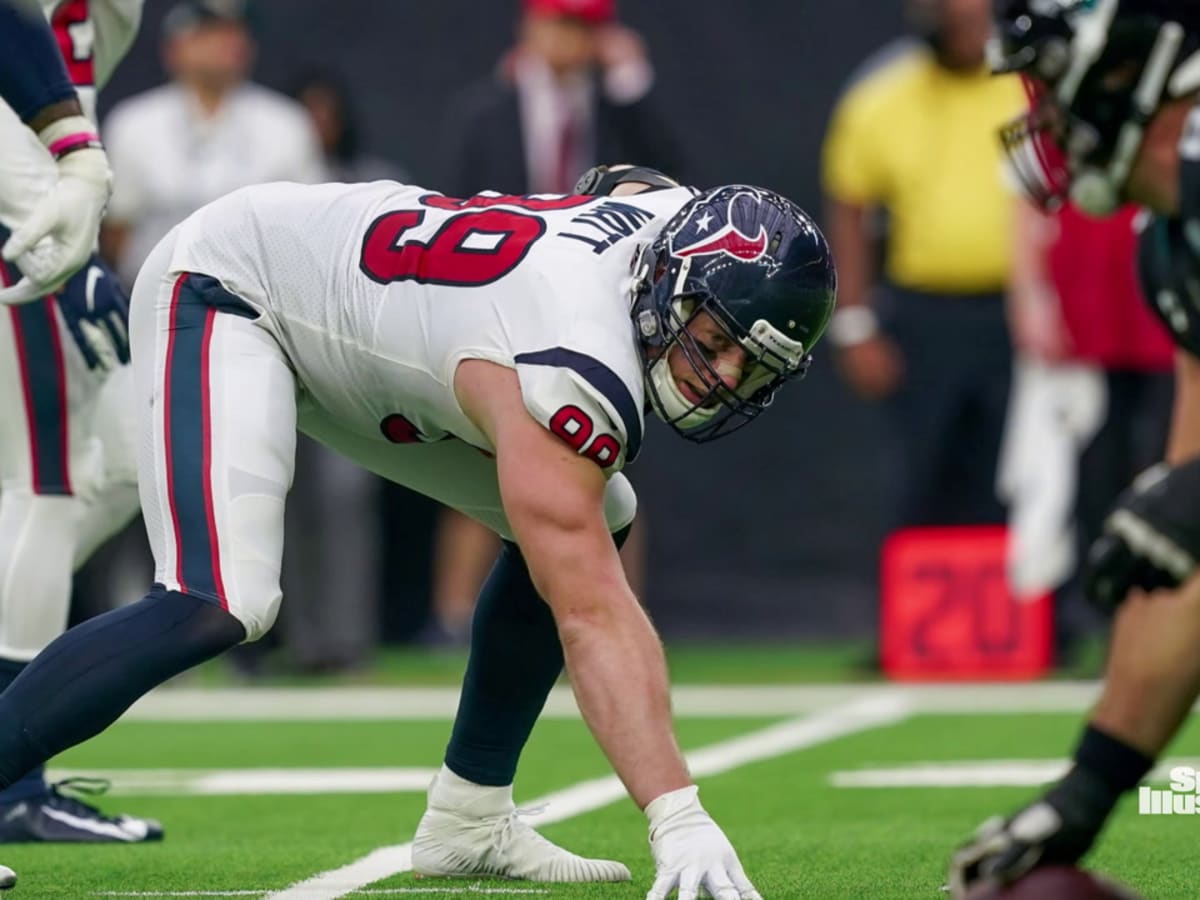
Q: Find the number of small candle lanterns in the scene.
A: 0